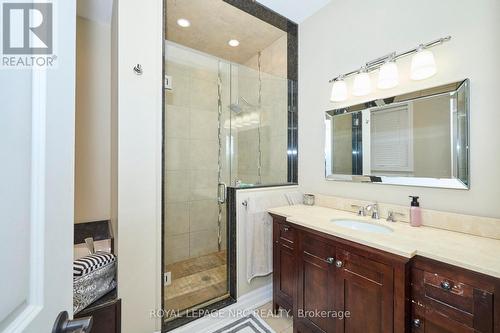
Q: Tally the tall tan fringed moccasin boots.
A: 0